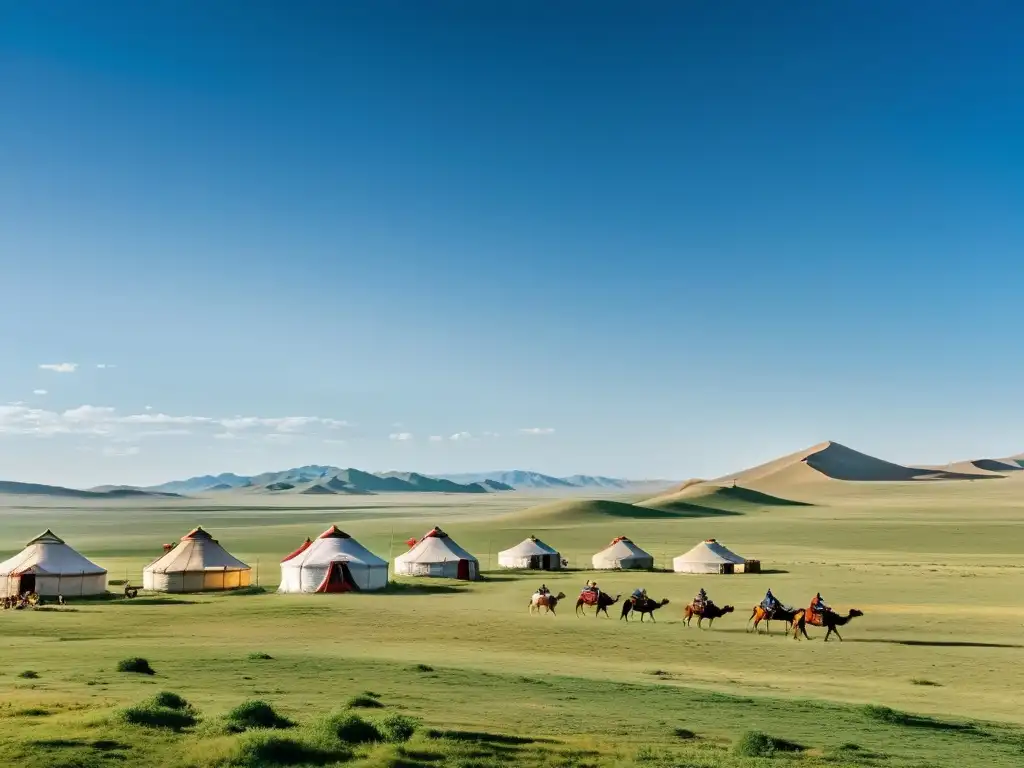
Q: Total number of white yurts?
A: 7